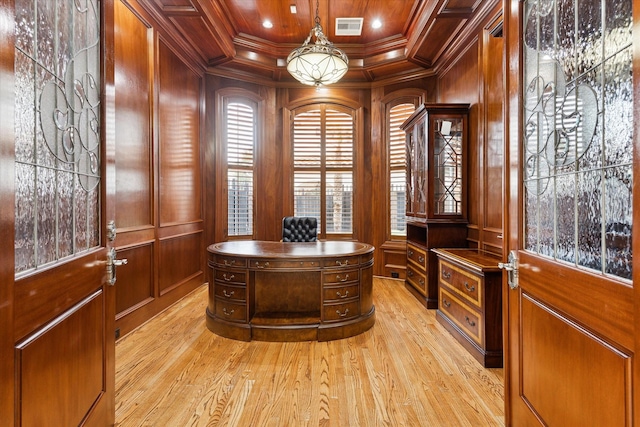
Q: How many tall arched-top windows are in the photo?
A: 3